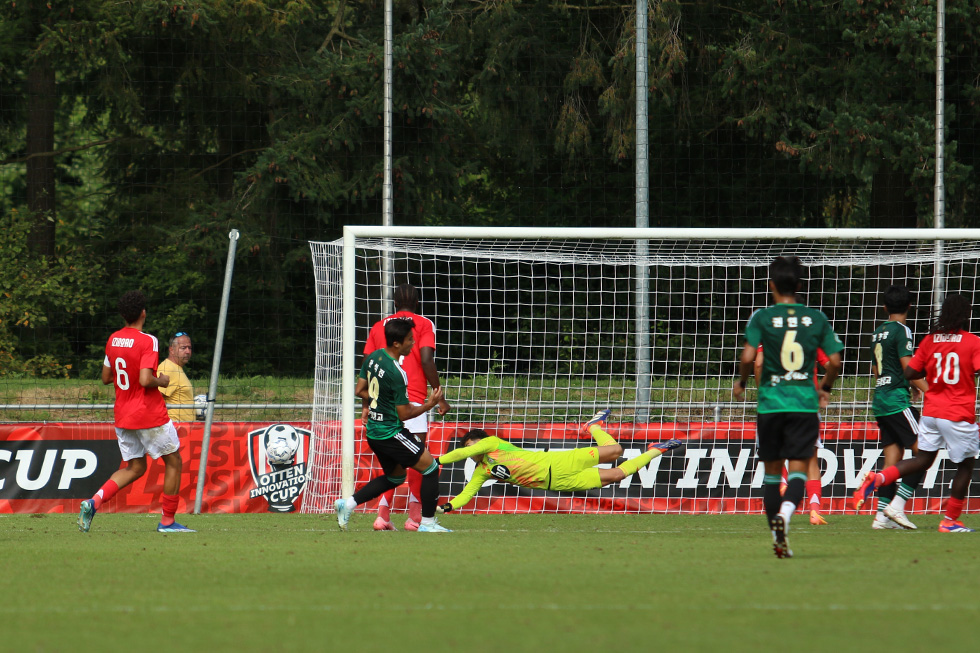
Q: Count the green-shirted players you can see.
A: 3